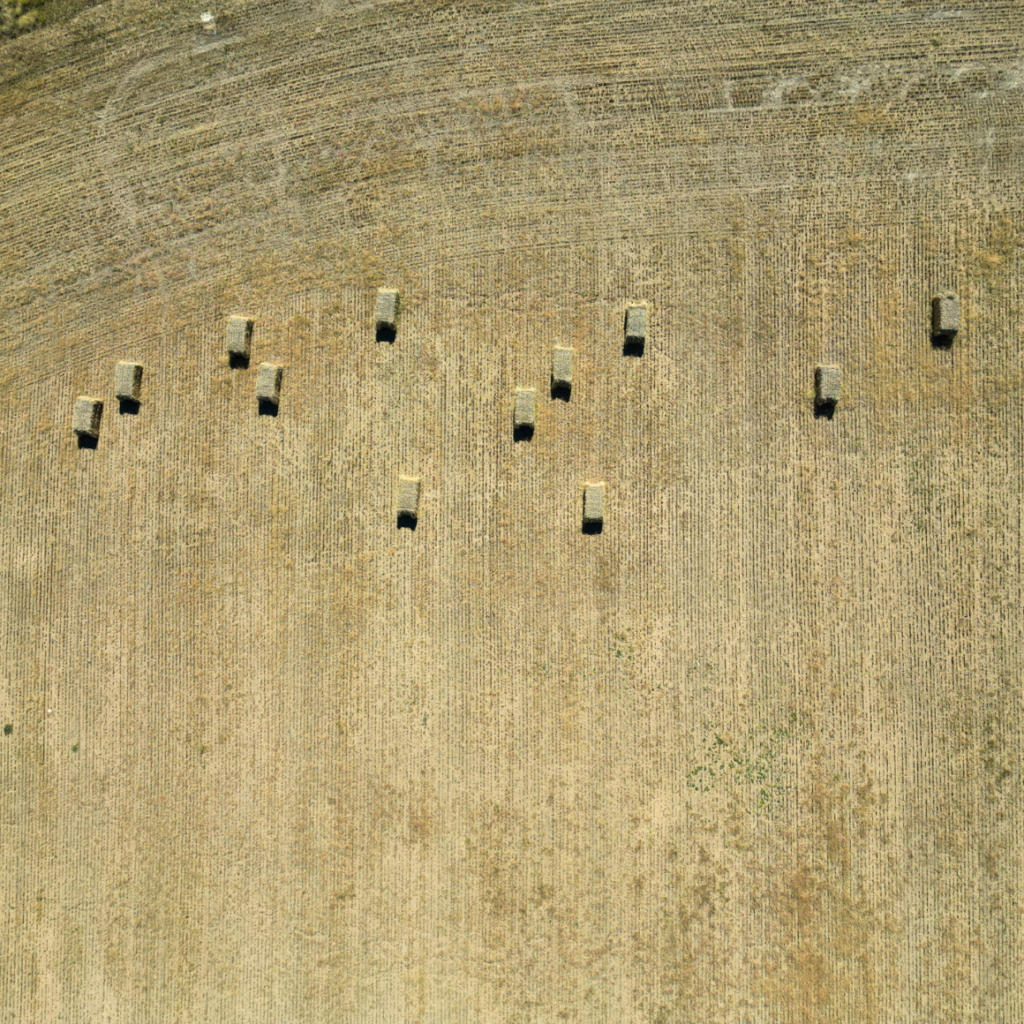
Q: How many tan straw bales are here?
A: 12